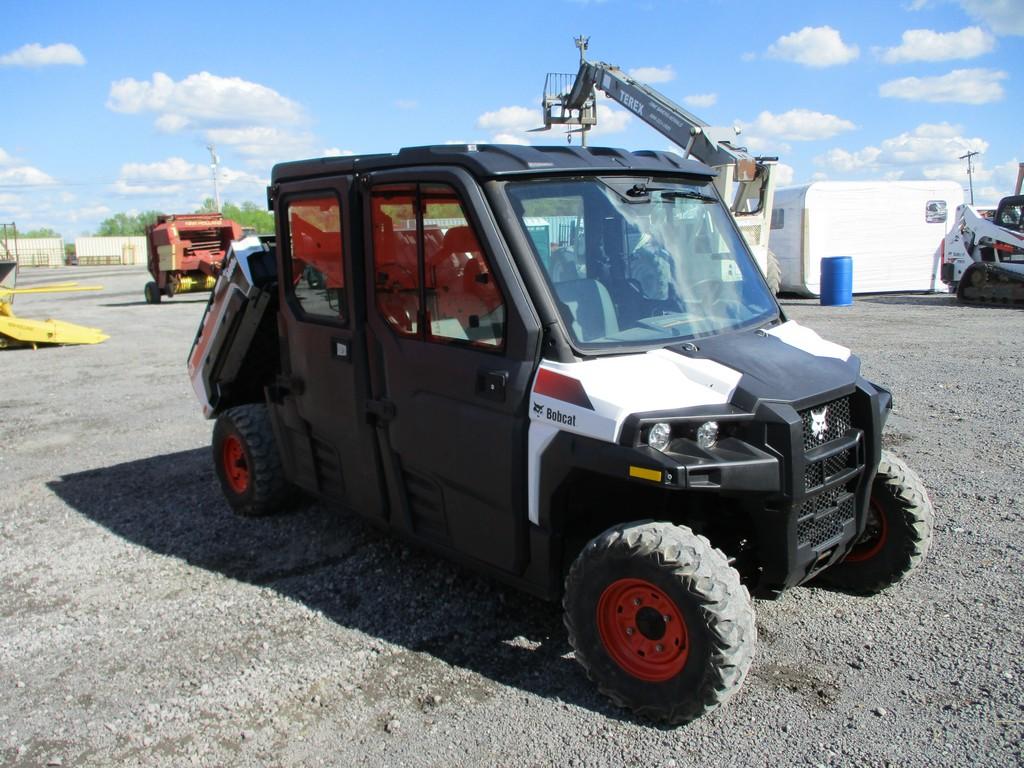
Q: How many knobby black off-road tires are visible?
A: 3